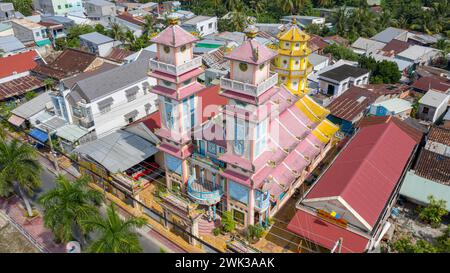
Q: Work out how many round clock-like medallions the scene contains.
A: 4